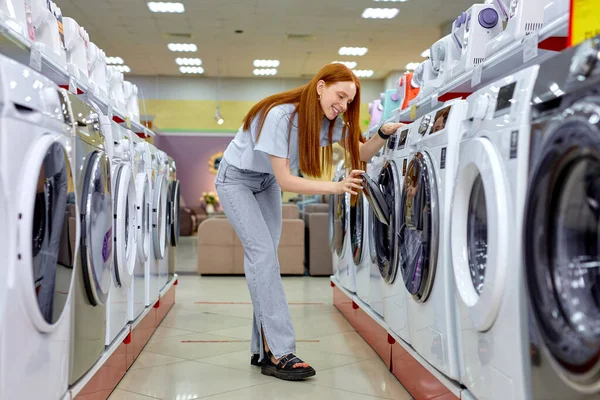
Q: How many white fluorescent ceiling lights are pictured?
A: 15